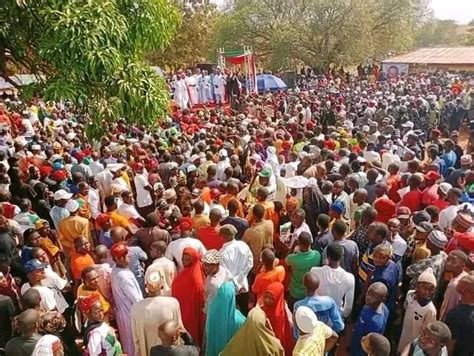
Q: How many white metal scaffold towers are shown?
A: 2